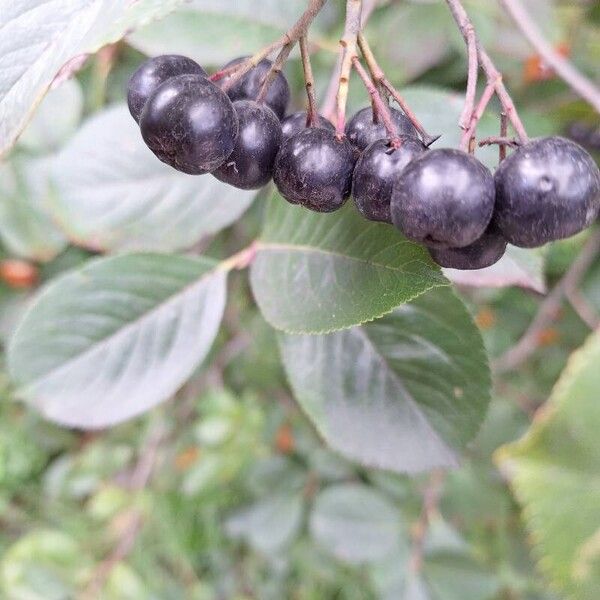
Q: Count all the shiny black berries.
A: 11